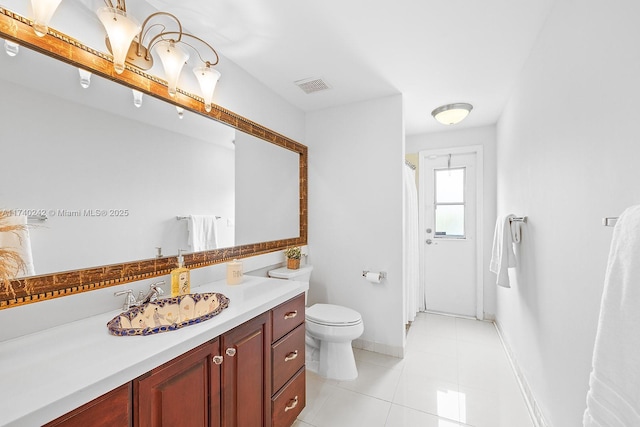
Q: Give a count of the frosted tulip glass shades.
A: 4